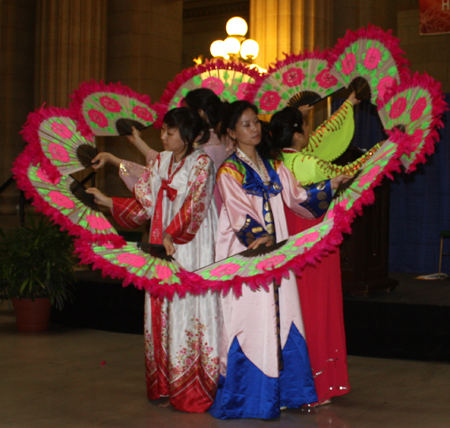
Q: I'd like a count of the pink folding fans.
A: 10